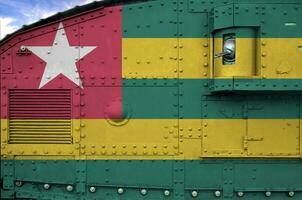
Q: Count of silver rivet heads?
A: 12